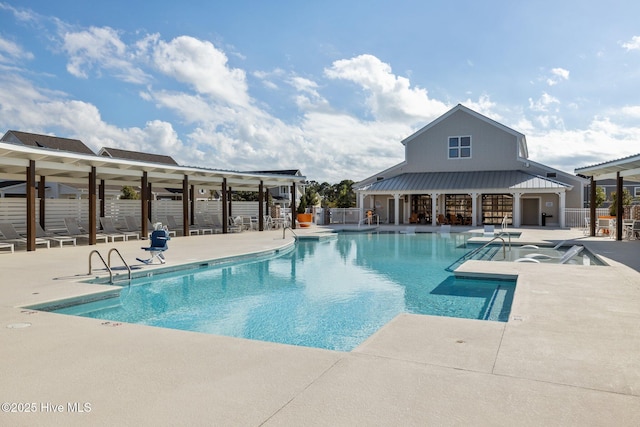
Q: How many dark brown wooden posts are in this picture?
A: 15